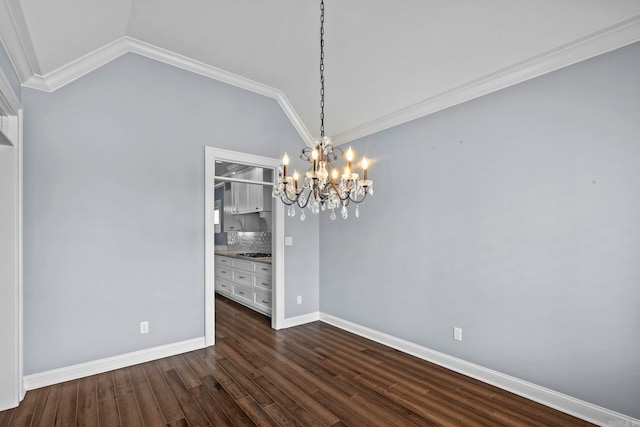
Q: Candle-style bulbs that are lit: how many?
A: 7